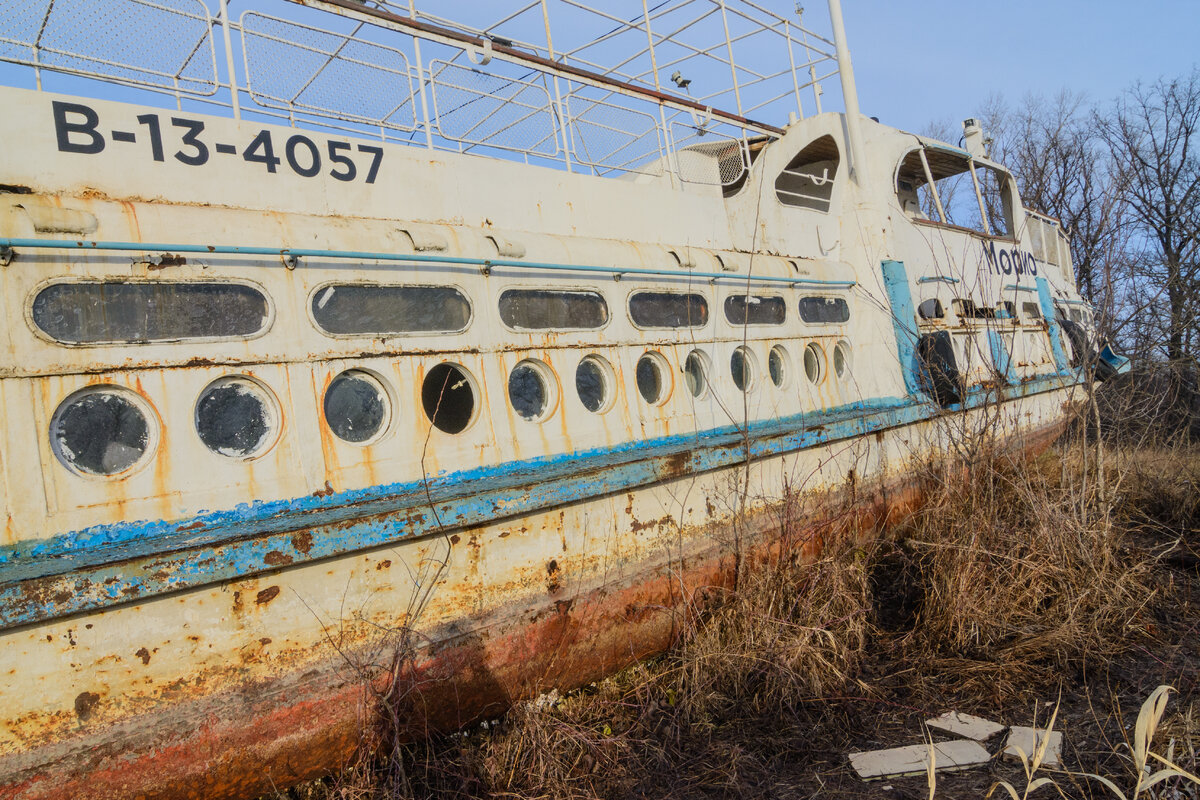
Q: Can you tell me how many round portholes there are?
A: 12